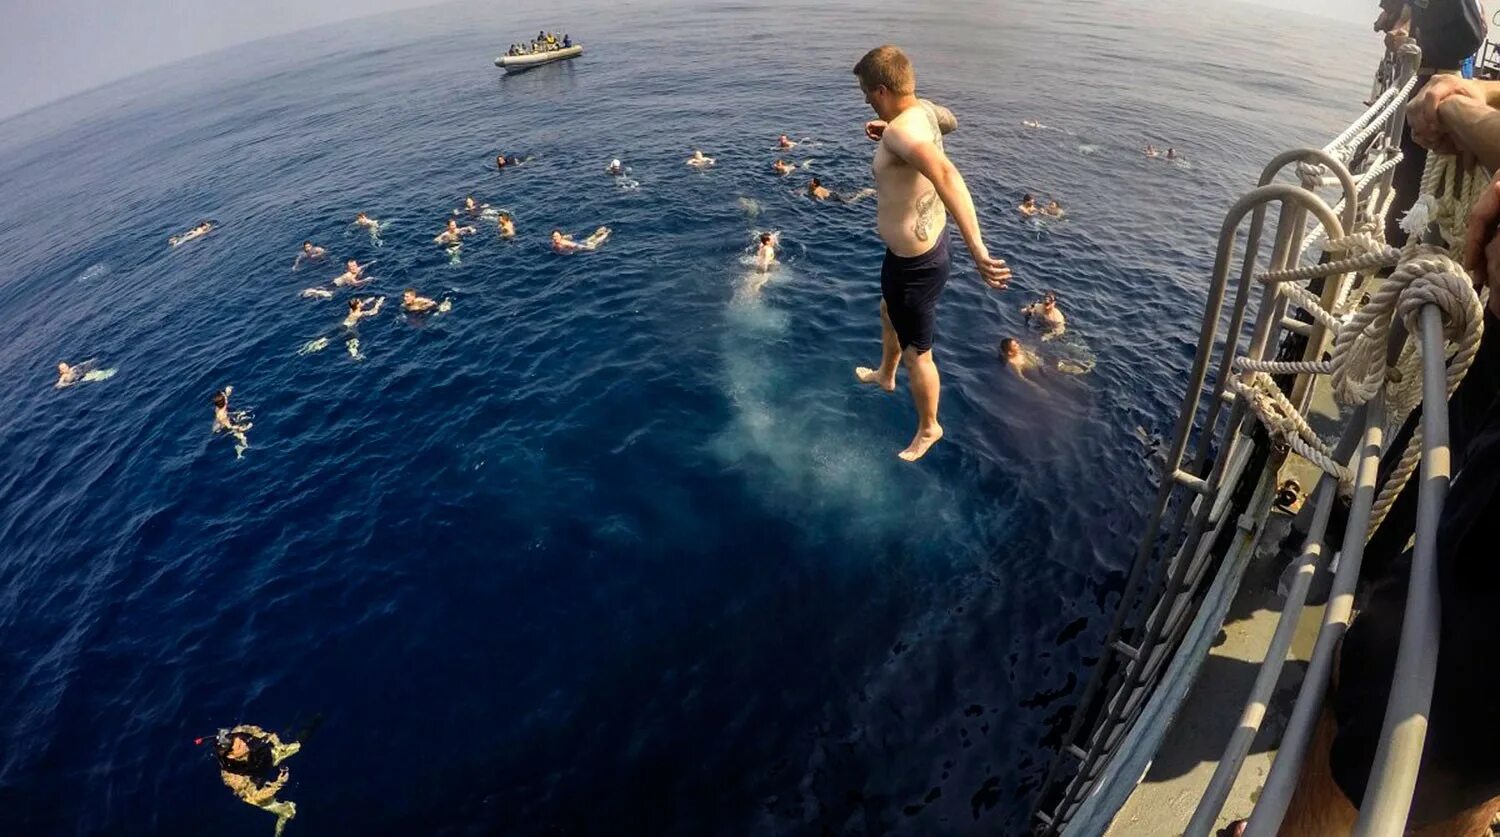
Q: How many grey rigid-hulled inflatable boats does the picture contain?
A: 1